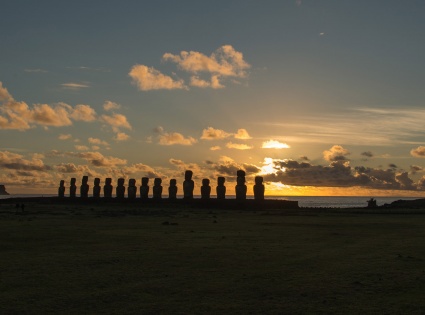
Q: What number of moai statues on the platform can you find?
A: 15